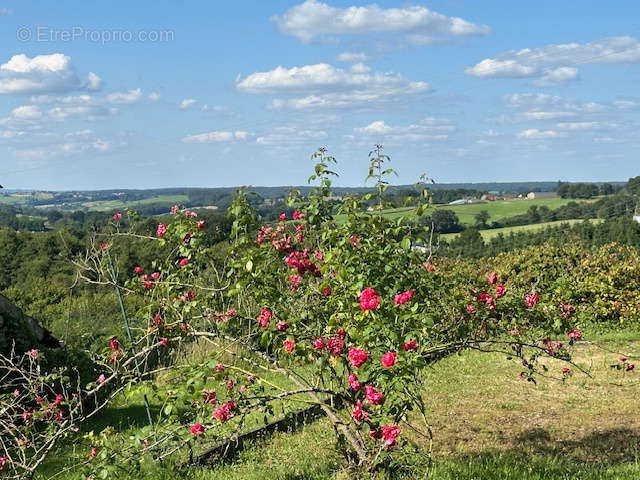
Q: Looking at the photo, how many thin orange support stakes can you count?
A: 0